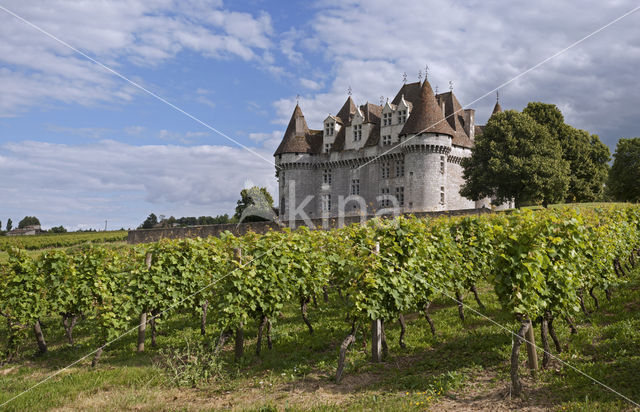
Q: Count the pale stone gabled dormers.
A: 4